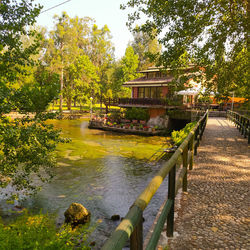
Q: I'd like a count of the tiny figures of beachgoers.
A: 0